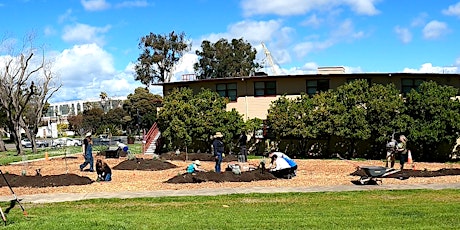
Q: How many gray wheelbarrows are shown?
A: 1